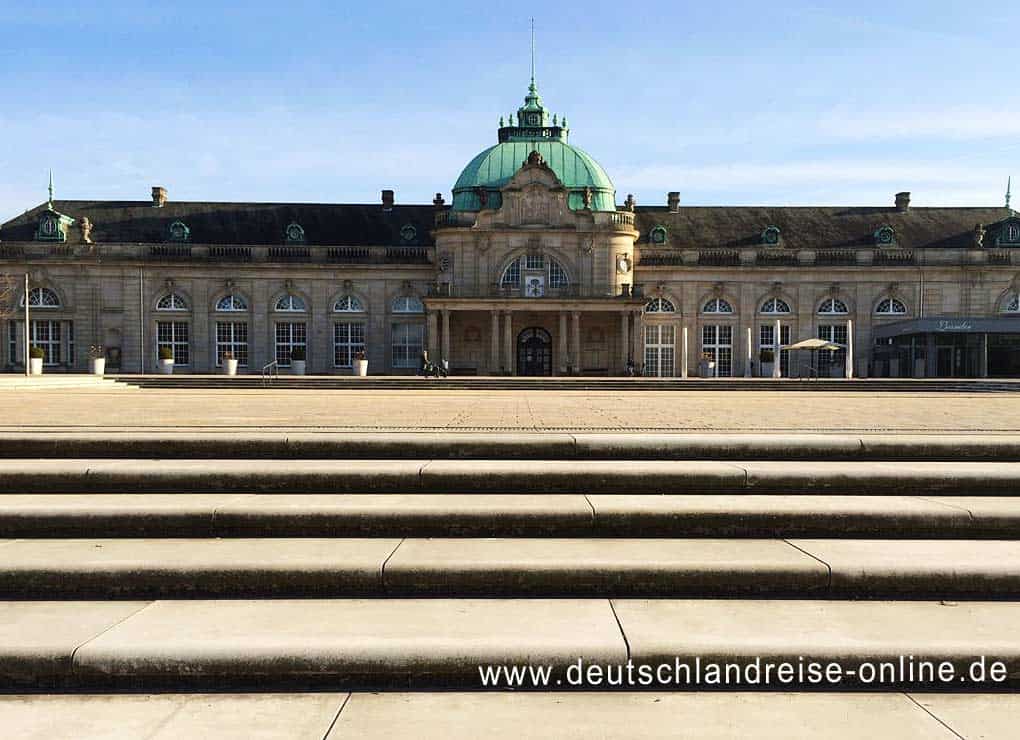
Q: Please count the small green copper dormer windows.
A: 6